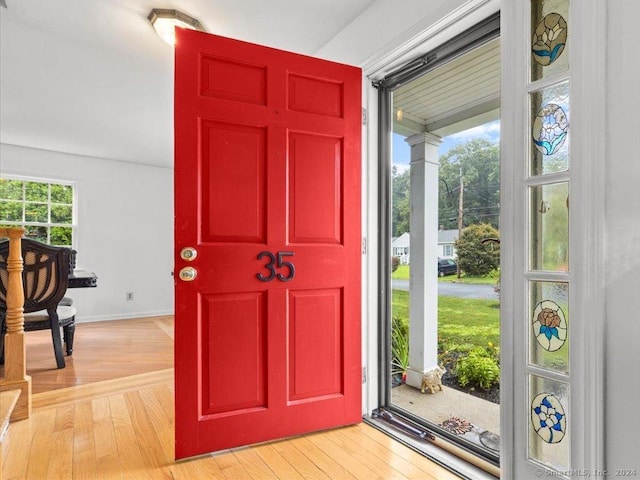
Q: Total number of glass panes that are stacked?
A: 5